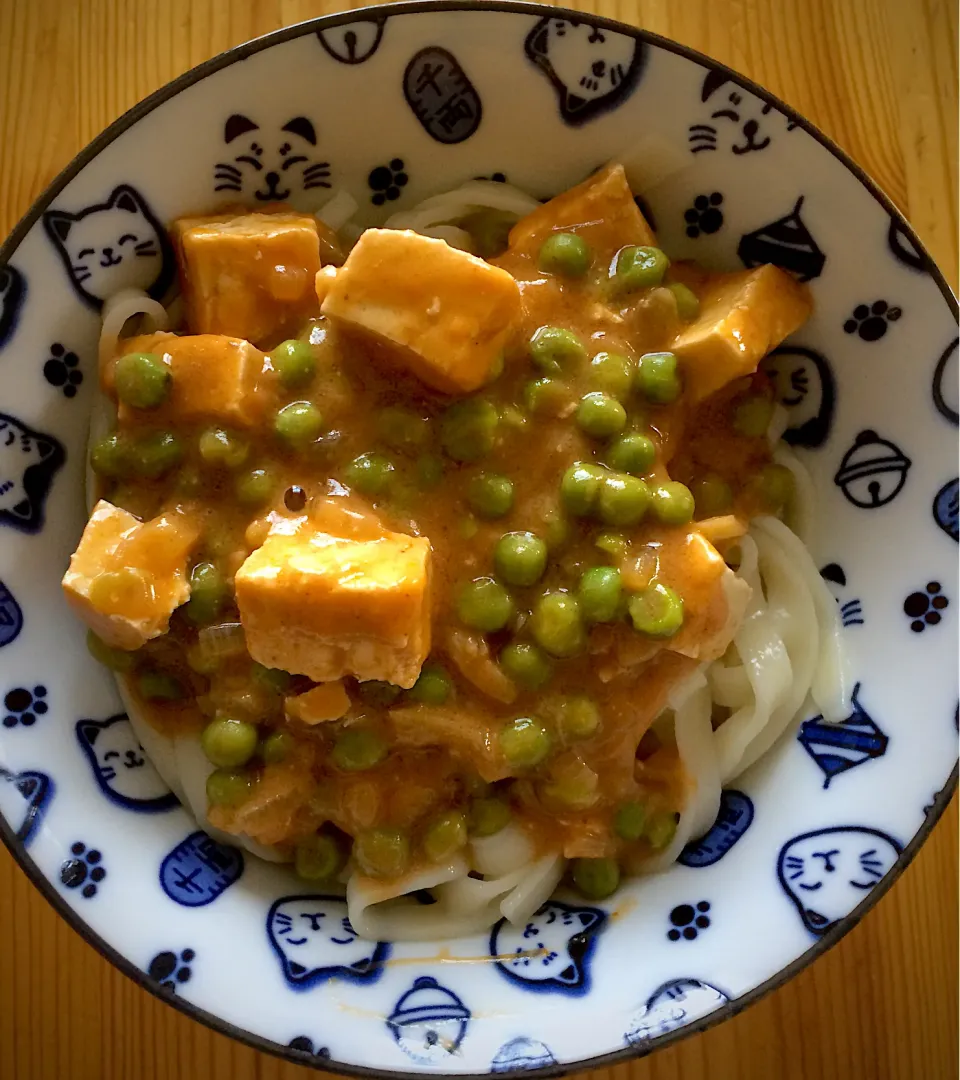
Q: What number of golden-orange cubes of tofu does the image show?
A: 8